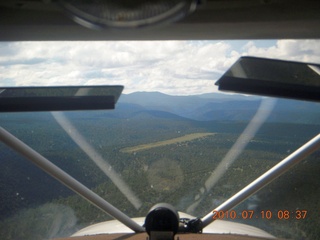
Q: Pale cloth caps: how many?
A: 0